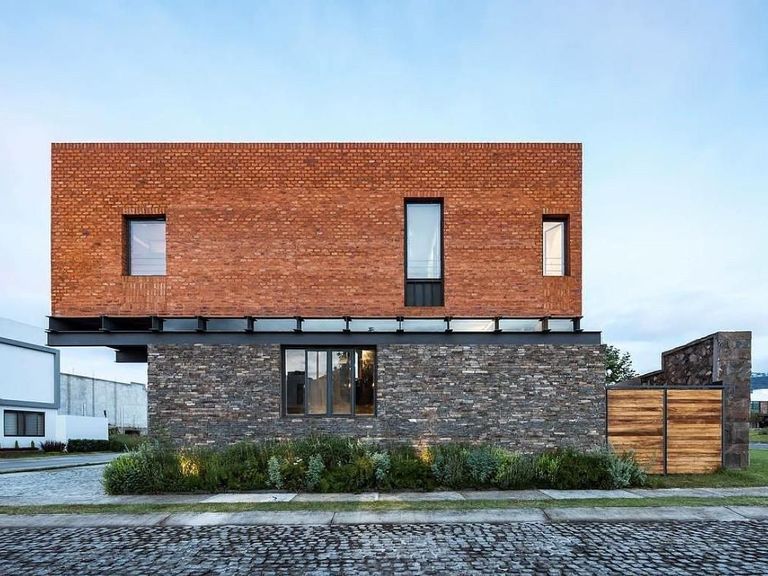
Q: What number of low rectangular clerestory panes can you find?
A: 9